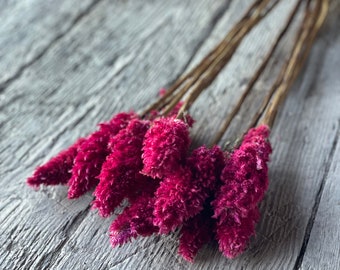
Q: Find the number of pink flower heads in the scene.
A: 8